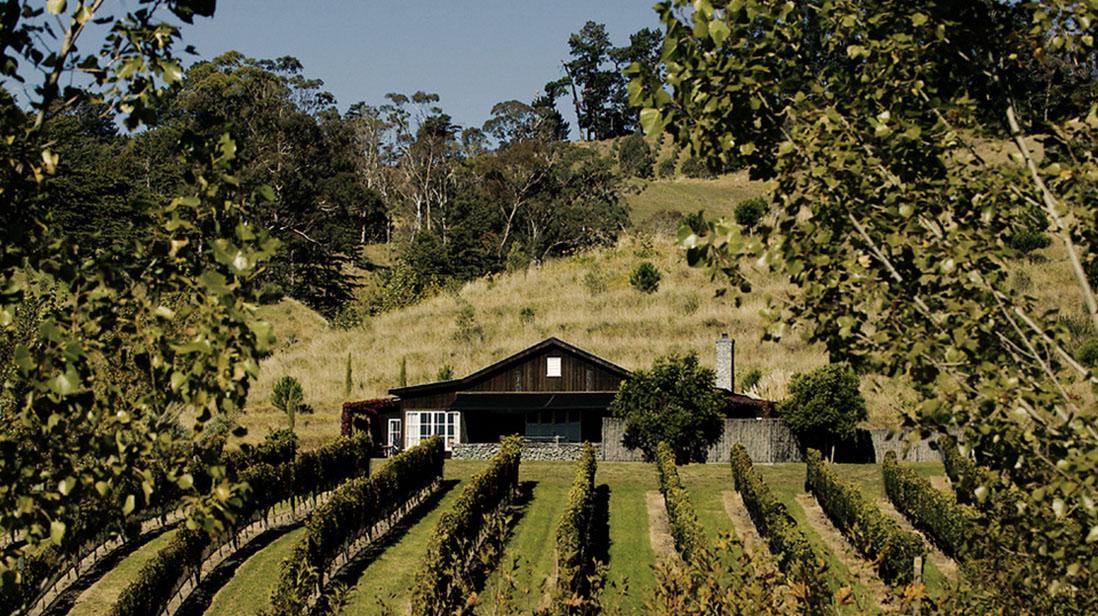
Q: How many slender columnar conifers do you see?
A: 3